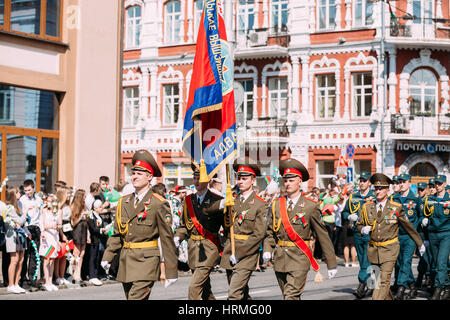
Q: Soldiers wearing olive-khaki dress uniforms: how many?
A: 5